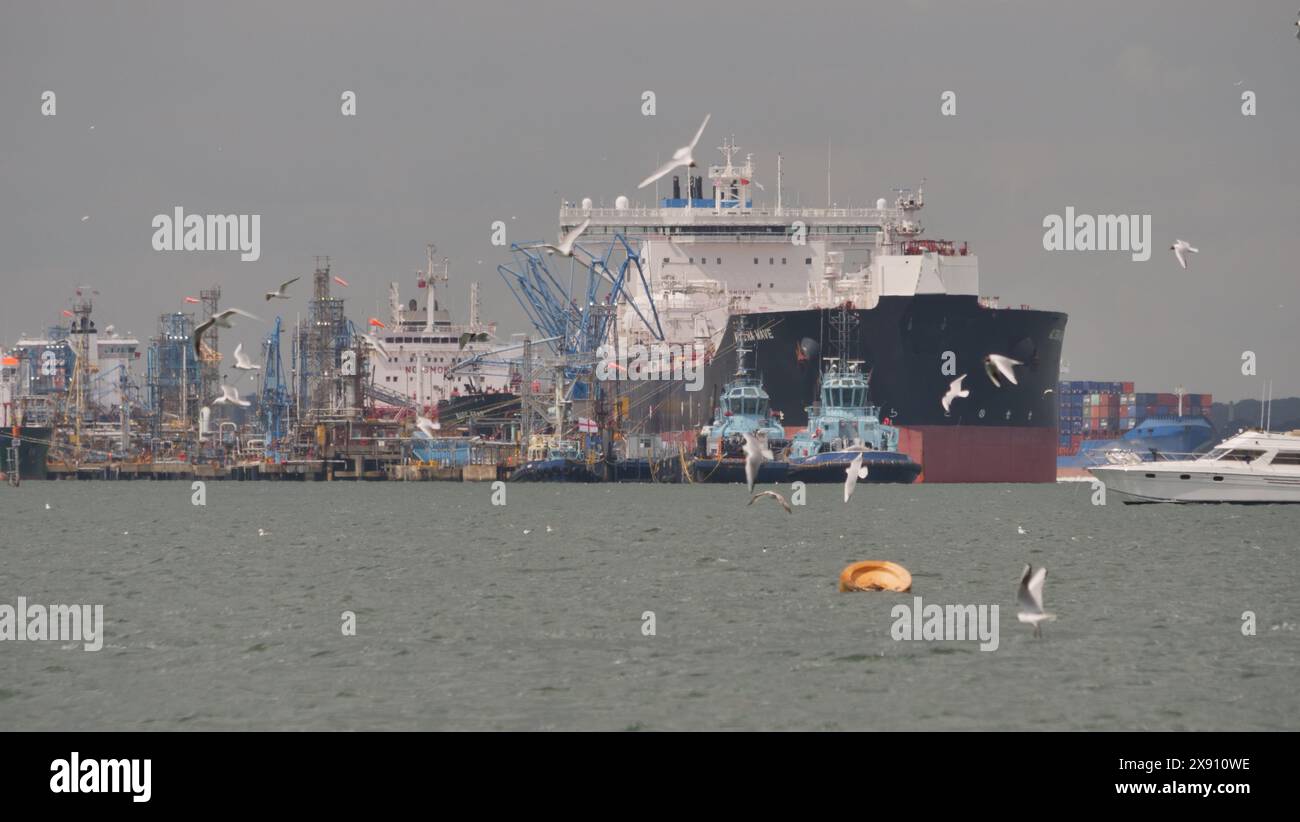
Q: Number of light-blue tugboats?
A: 2